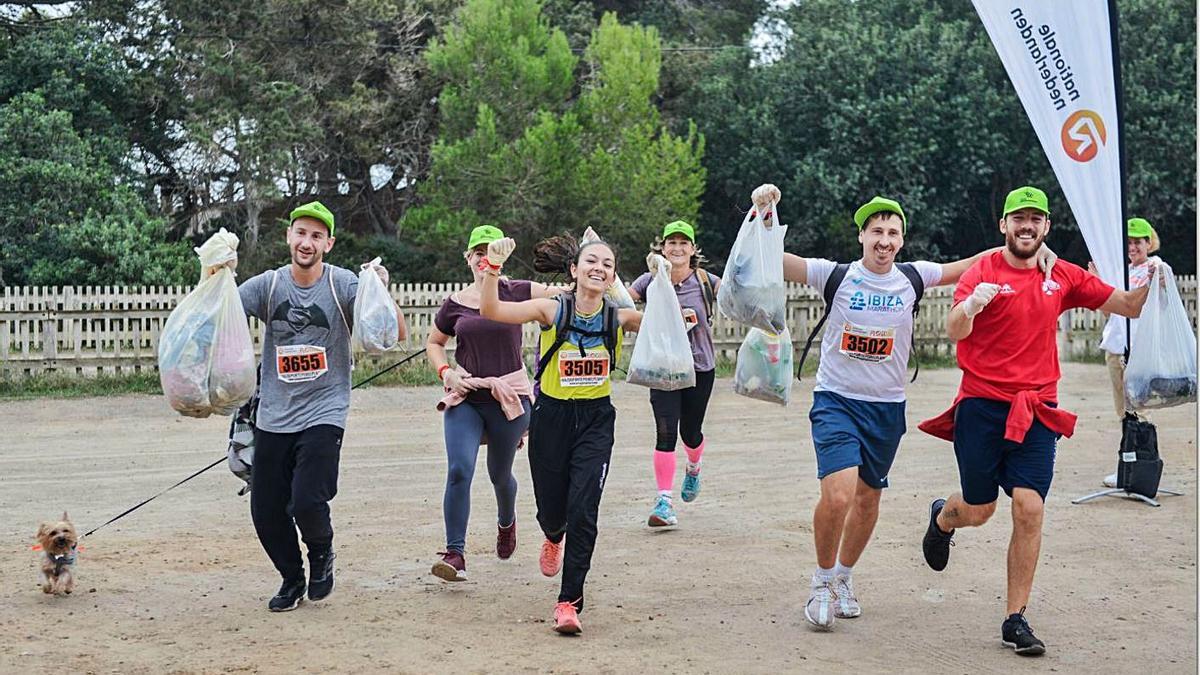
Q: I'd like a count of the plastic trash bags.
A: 7